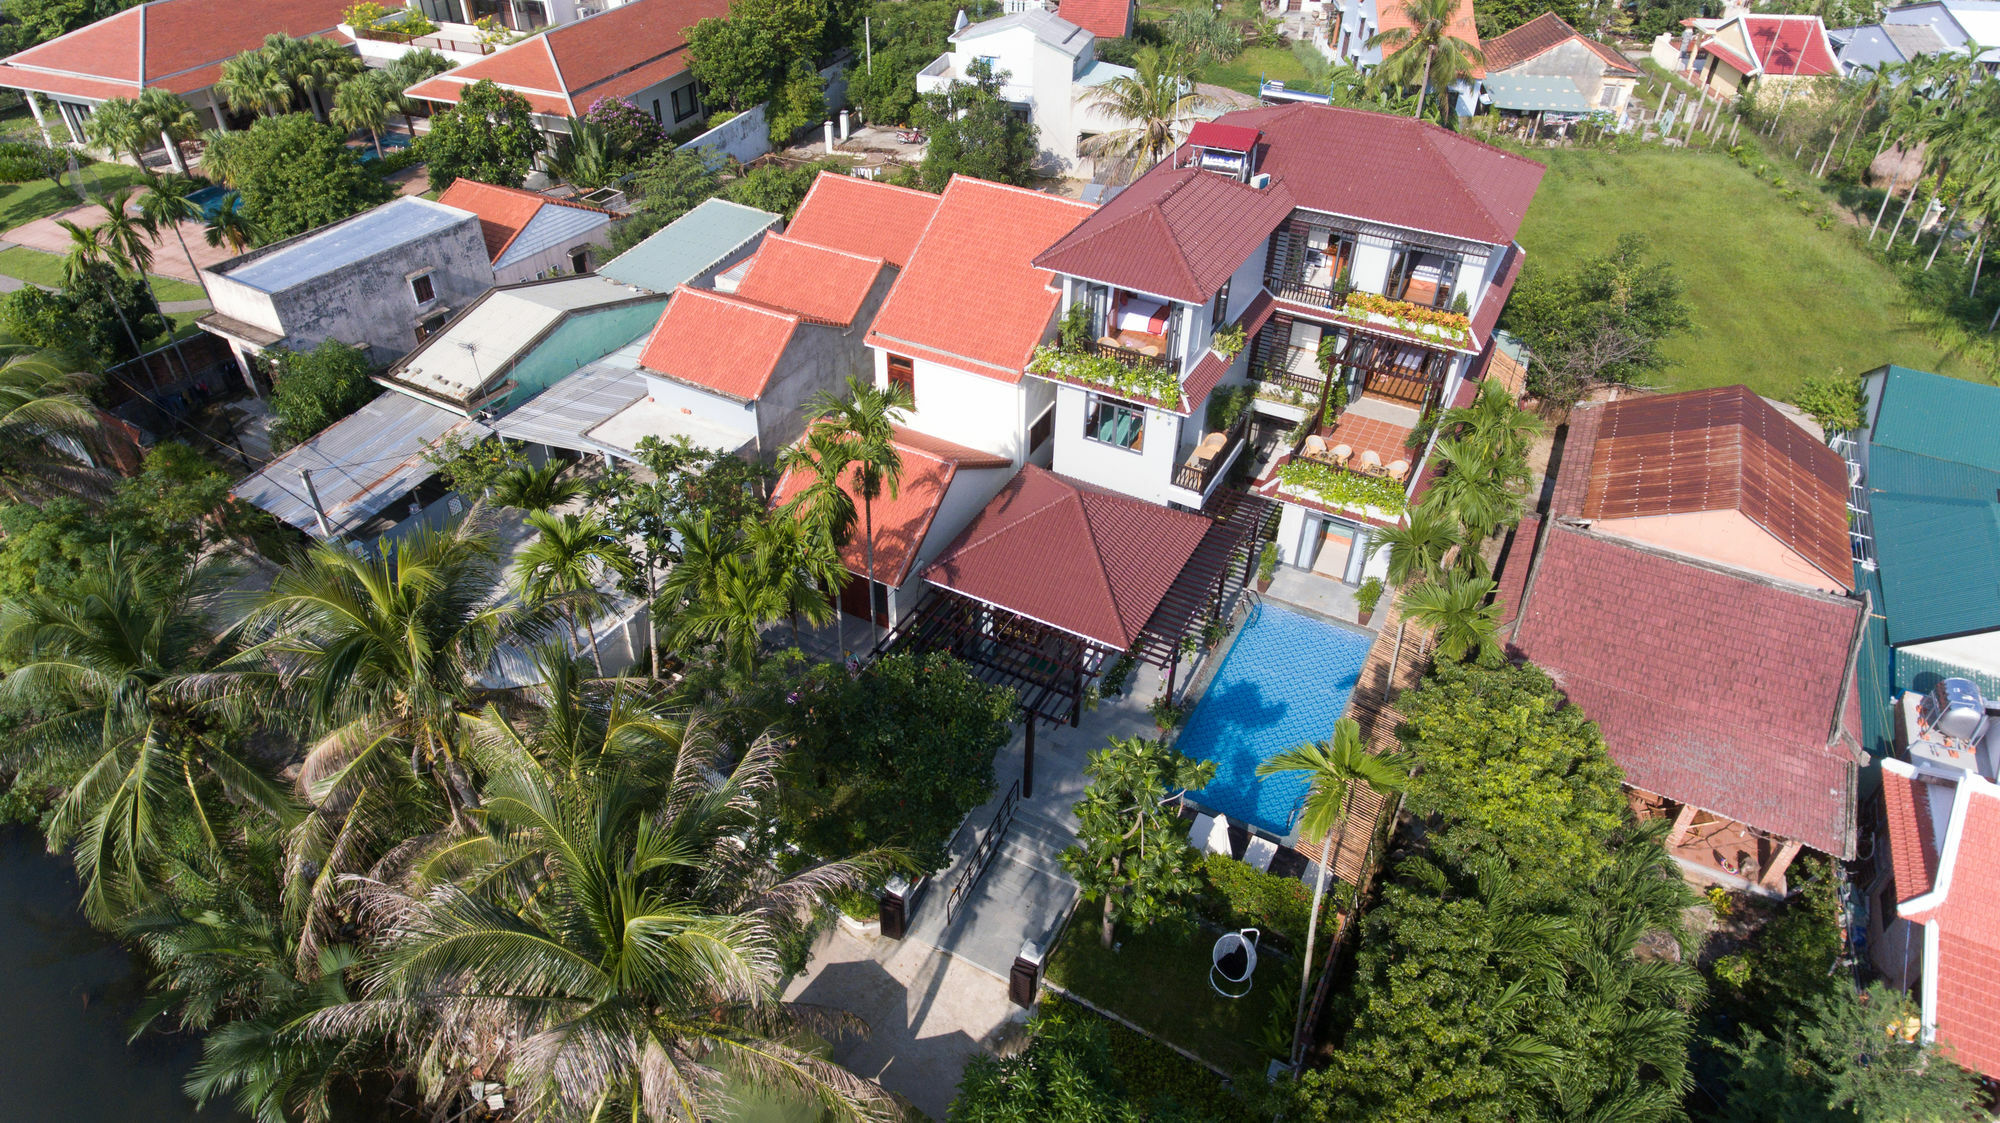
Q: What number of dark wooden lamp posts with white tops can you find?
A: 2